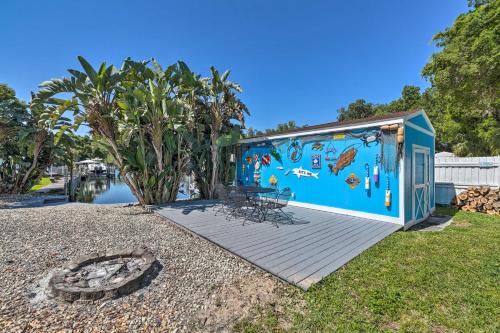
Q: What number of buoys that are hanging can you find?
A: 3